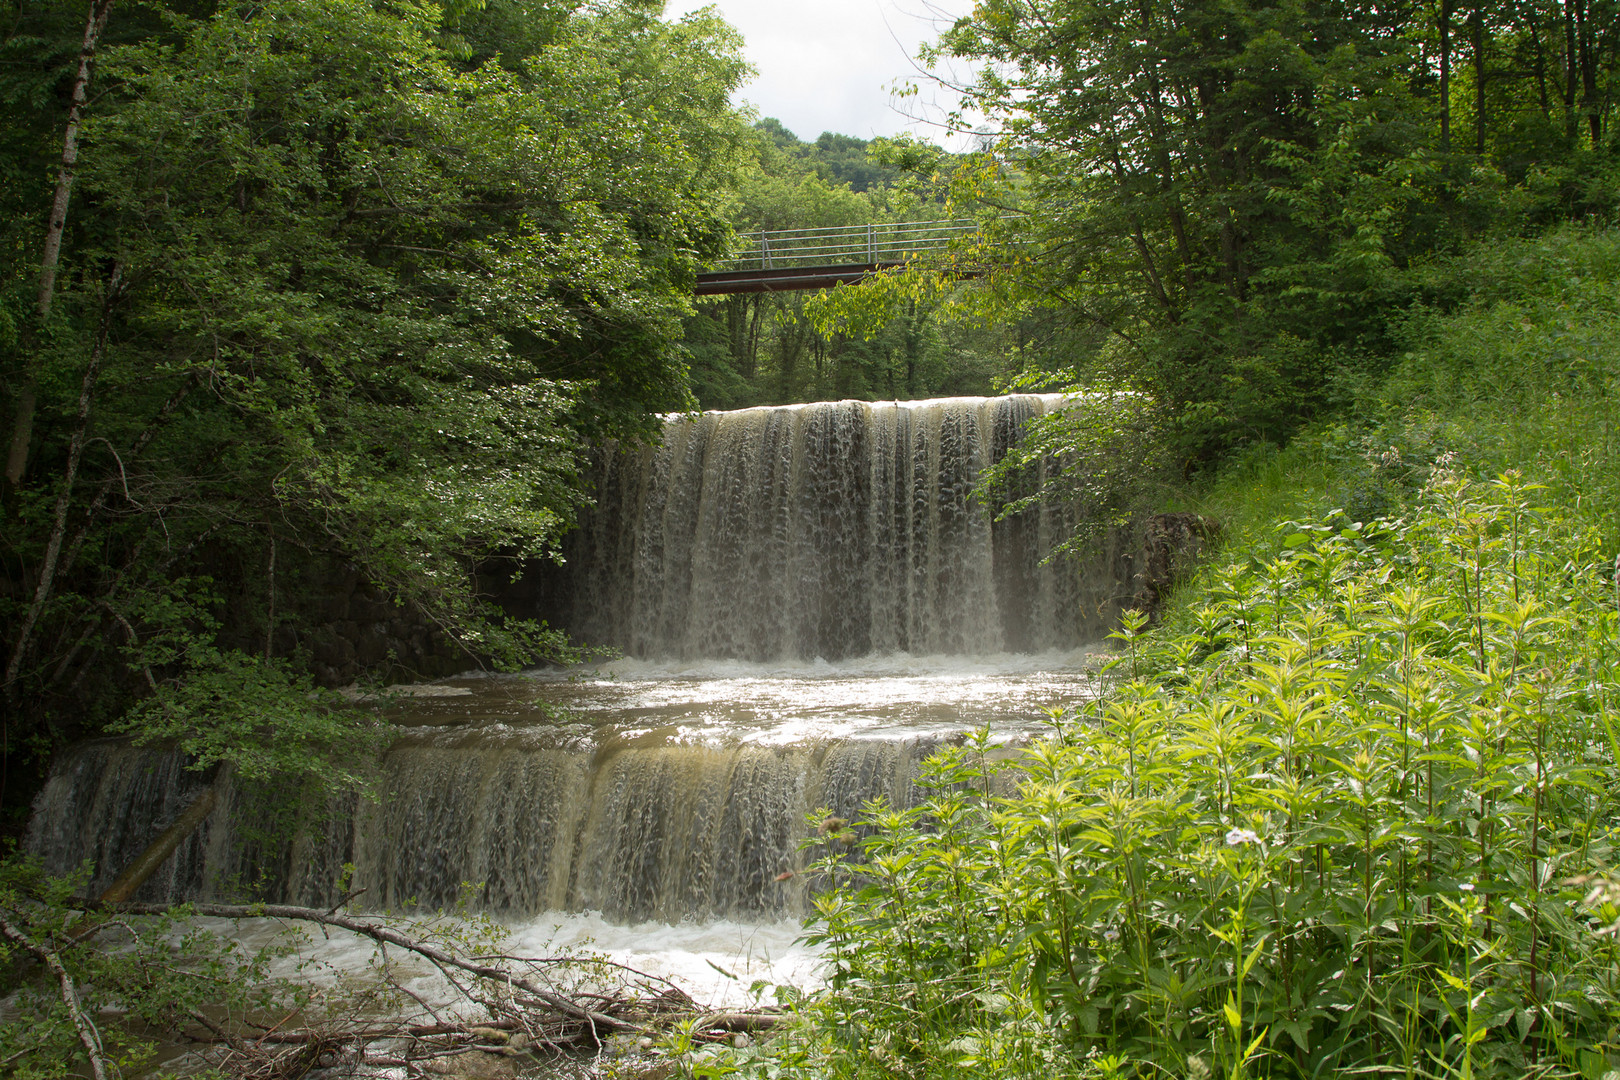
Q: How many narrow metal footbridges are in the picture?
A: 1